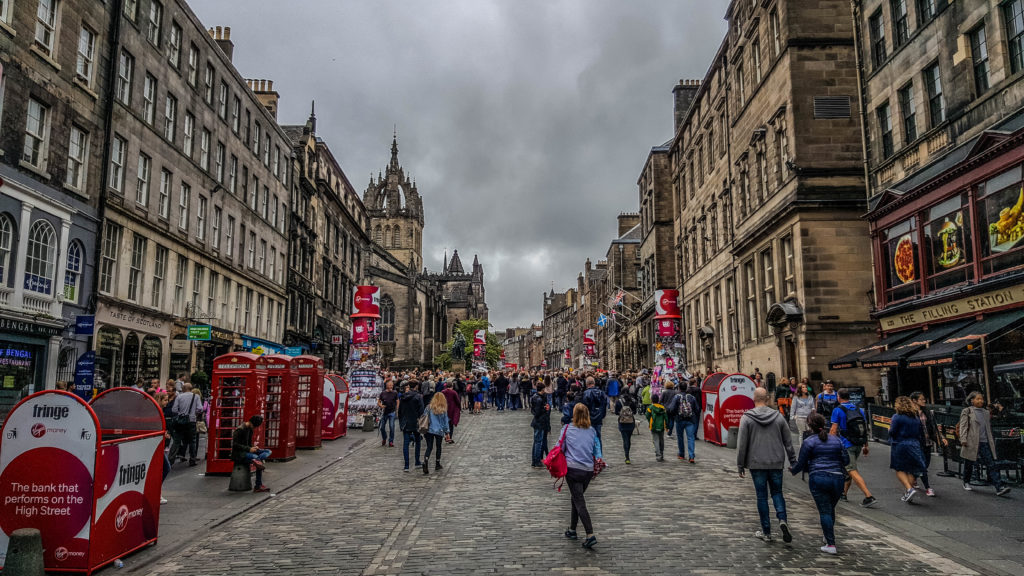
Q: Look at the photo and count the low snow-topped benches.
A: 0